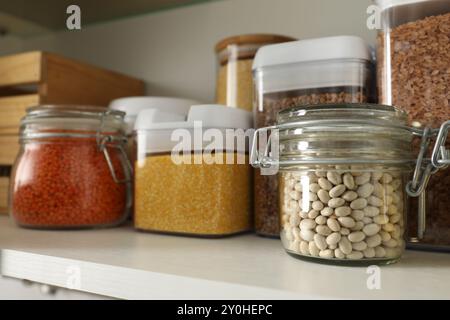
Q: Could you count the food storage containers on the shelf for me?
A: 7